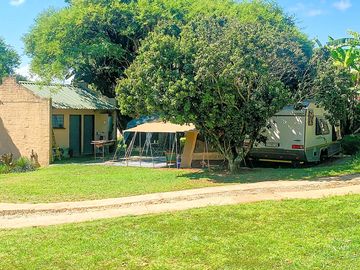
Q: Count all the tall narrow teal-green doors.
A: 2